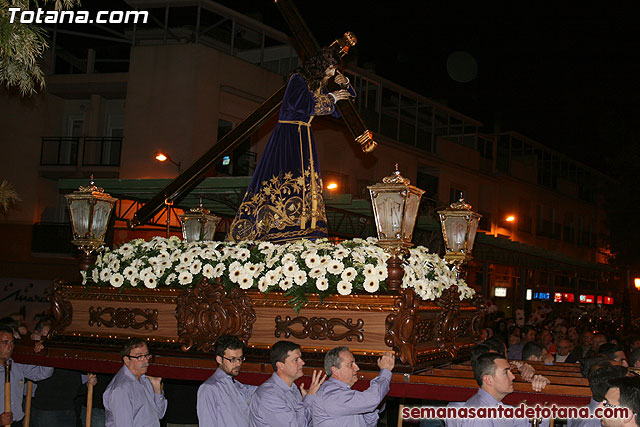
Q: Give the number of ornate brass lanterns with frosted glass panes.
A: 4